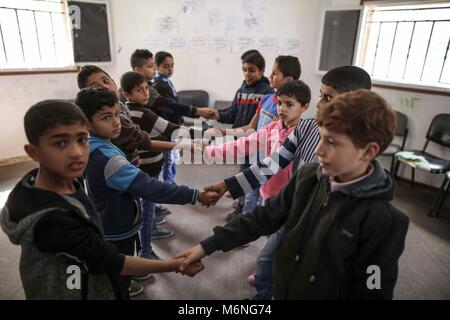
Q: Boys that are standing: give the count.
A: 11